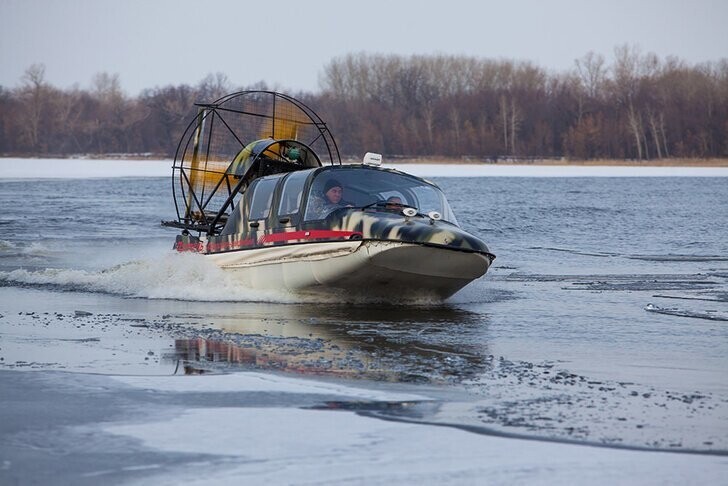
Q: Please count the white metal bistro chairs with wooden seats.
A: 0